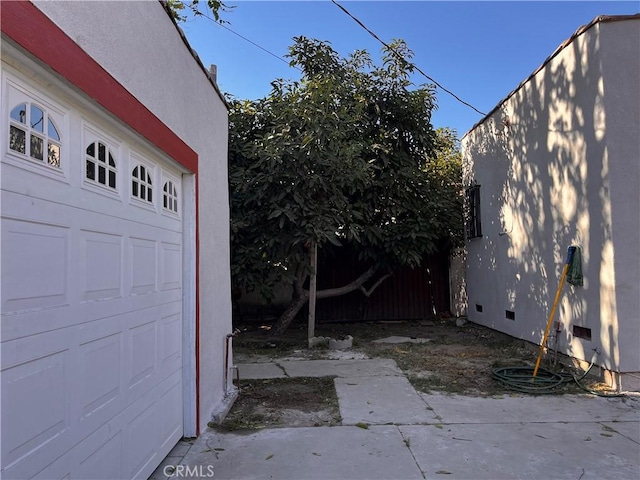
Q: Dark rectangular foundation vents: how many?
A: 3